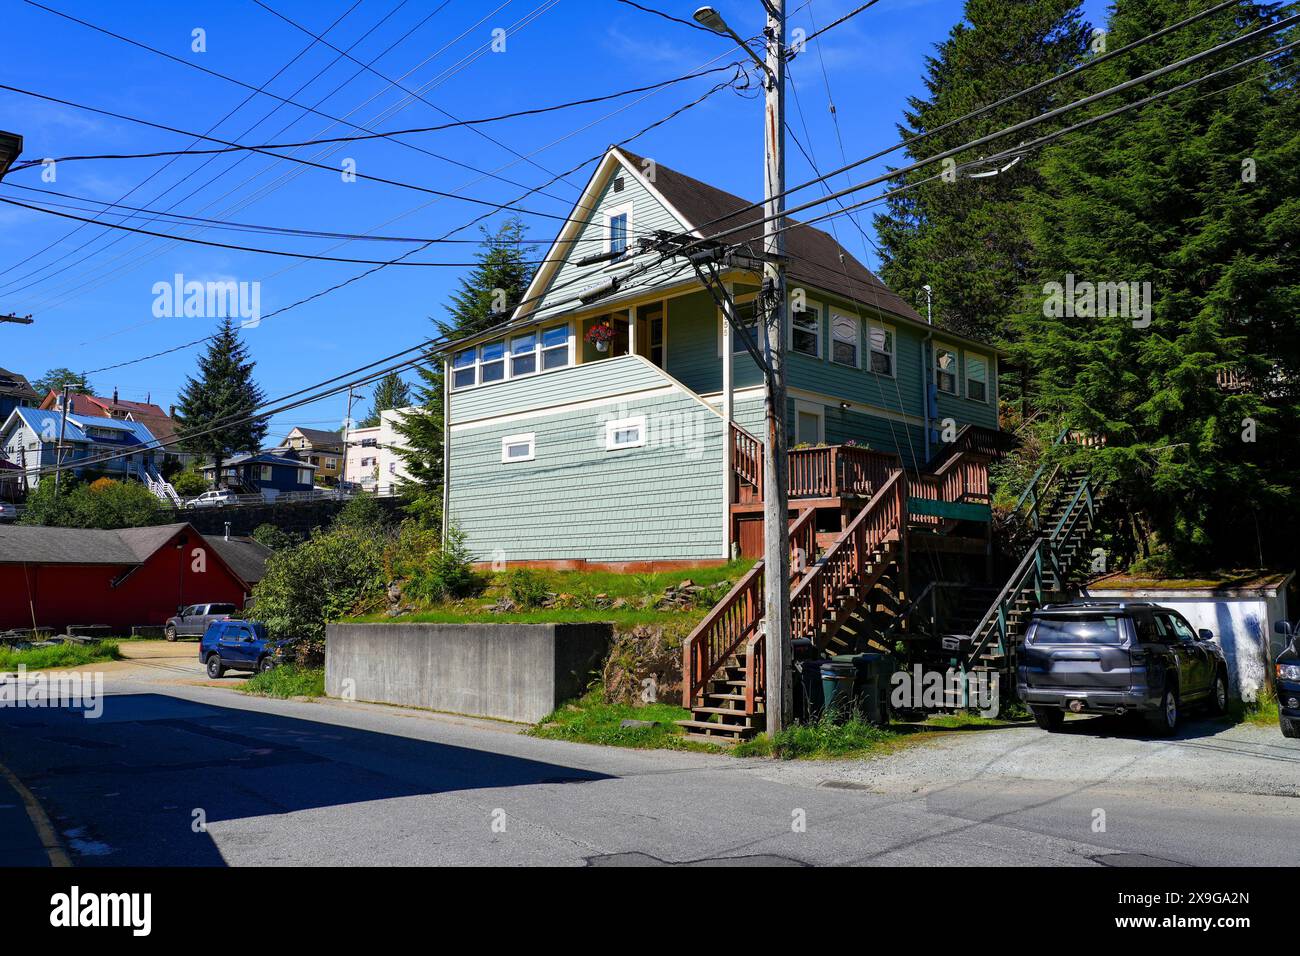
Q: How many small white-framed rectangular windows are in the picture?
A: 2